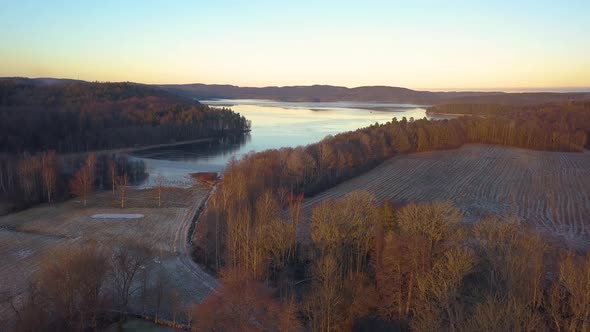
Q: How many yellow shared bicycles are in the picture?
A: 0